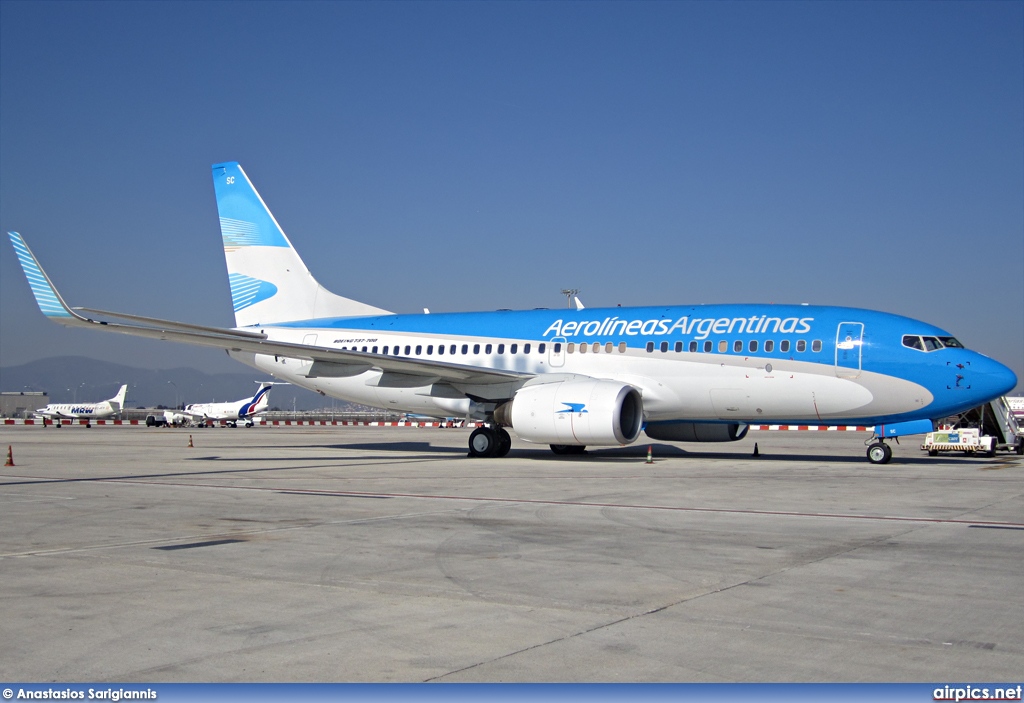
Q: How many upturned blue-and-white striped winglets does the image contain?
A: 1